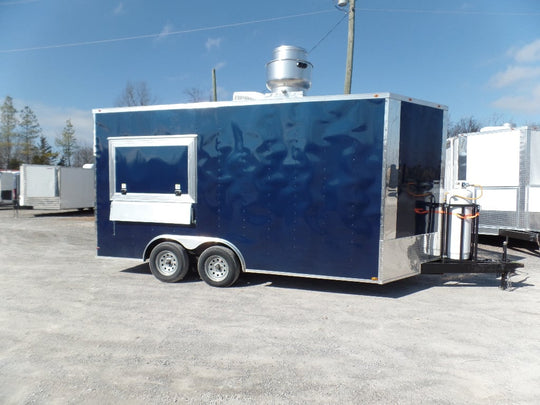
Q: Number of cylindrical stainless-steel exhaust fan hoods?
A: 1